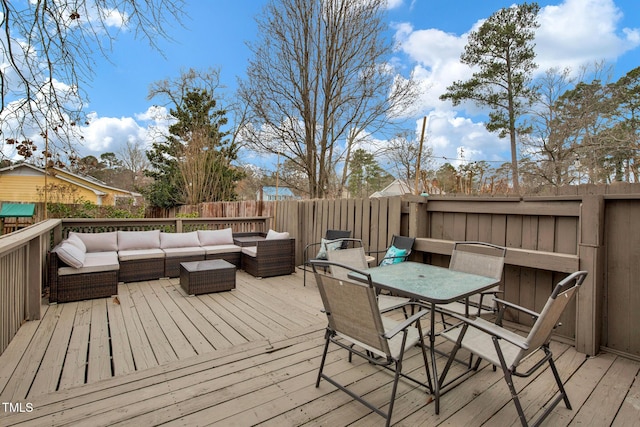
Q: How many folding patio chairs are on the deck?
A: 4